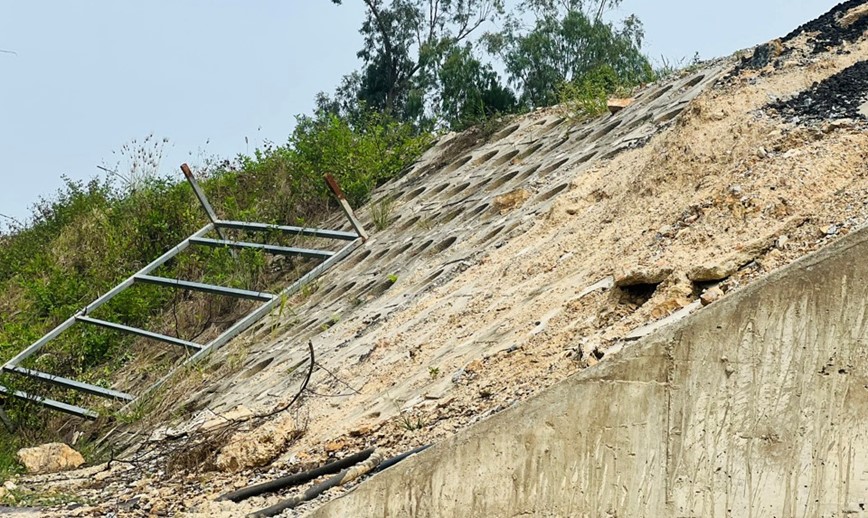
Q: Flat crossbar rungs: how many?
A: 6